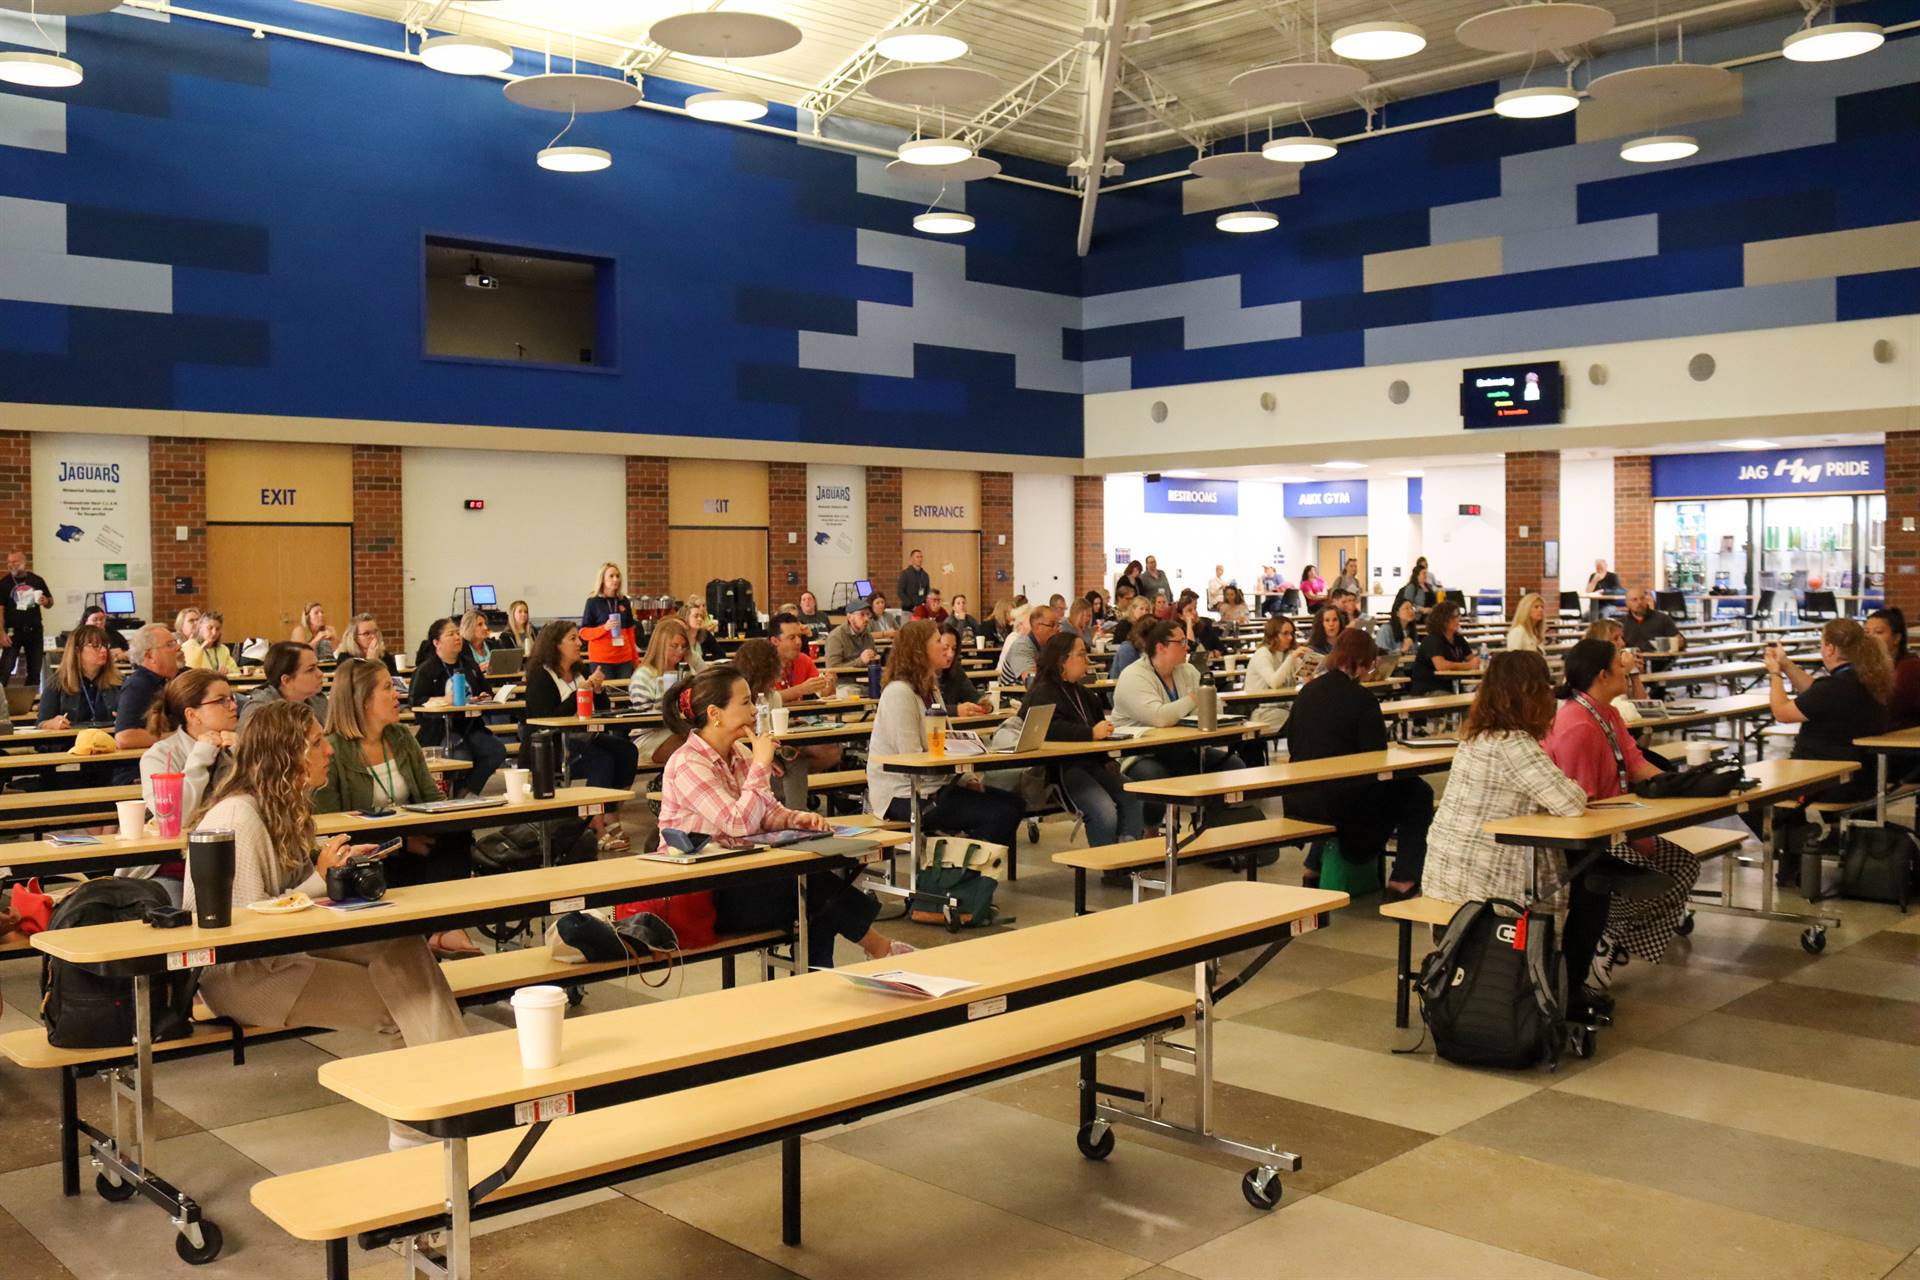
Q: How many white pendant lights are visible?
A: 13